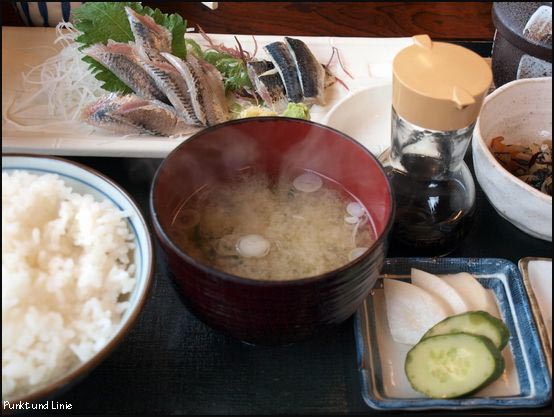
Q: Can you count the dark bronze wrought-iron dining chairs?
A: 0